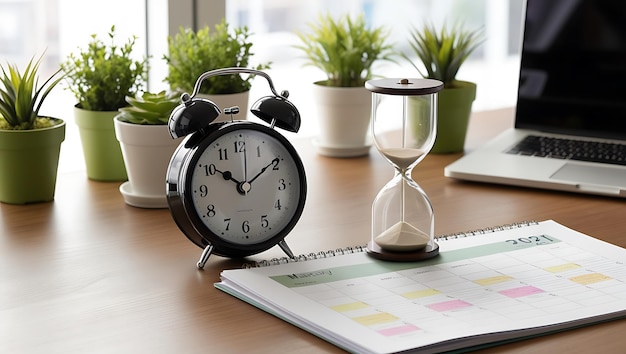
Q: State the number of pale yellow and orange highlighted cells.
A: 6